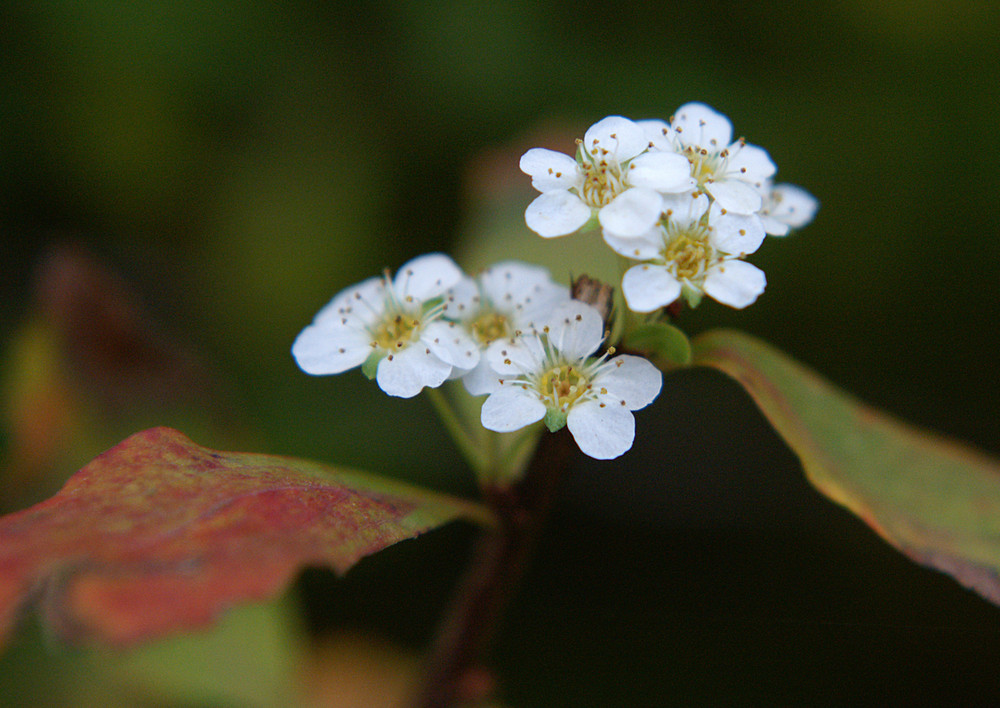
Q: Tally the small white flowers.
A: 7